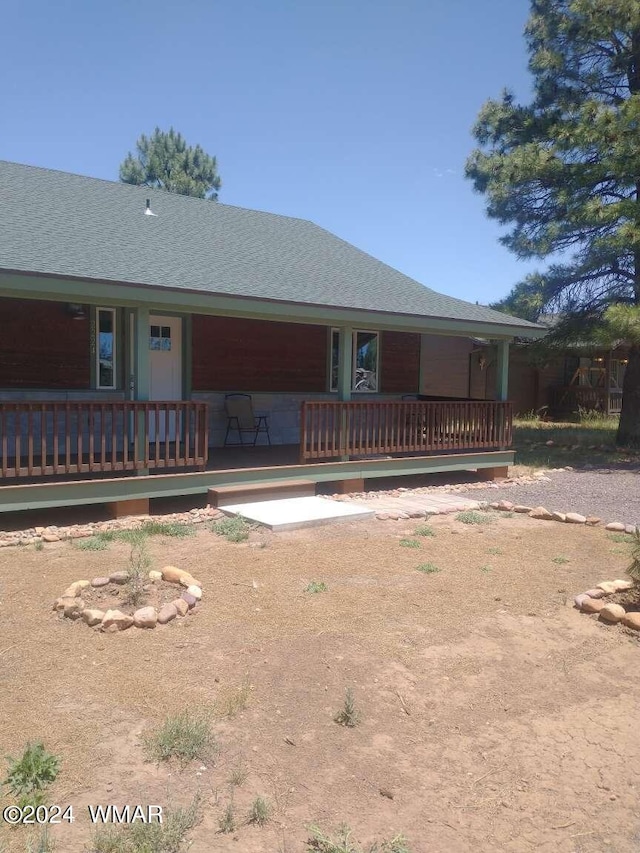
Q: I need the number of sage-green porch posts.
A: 3